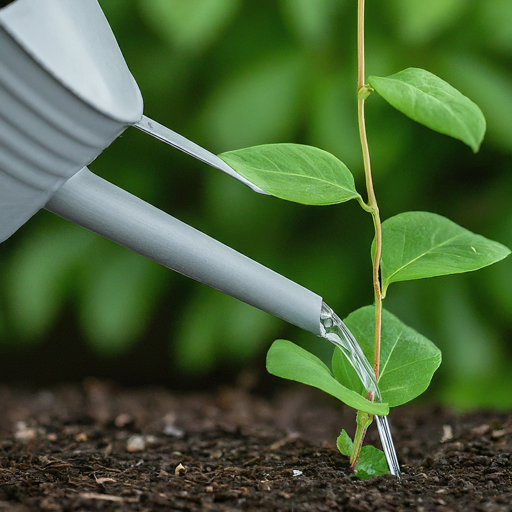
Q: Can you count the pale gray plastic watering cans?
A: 1